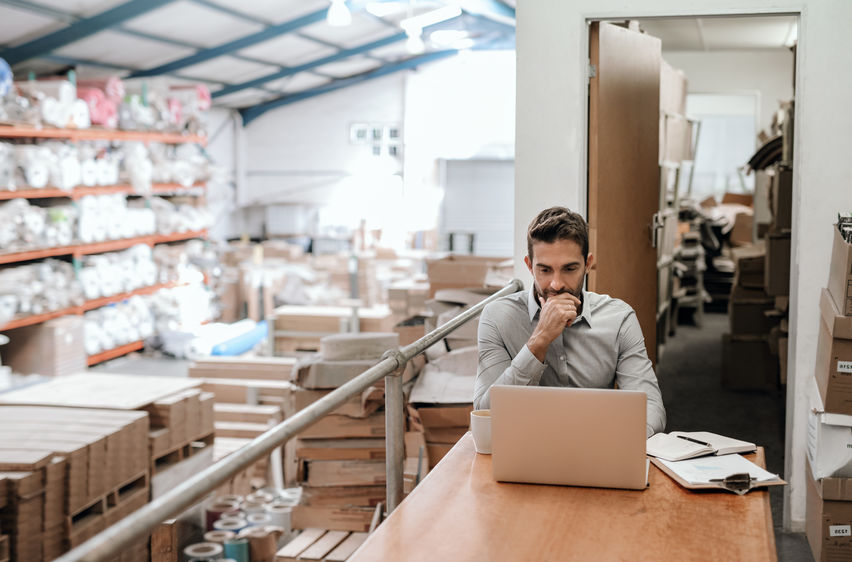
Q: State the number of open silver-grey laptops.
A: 1